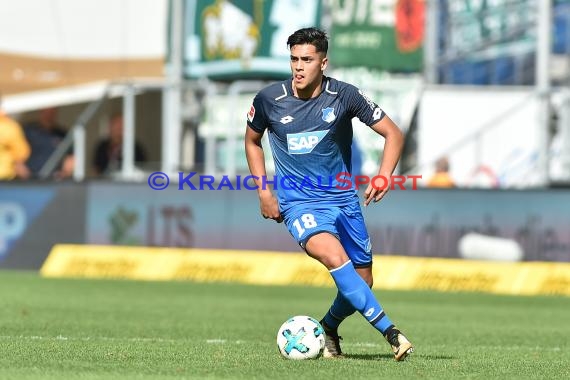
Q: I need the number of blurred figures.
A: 4